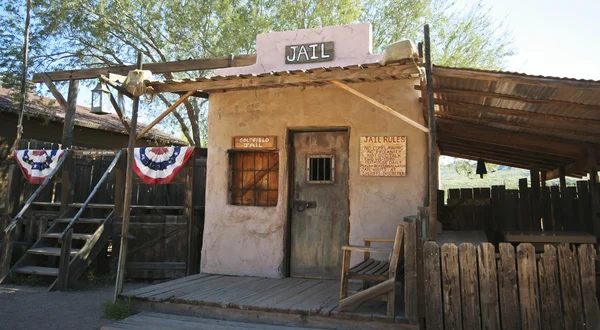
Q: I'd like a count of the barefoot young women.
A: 0